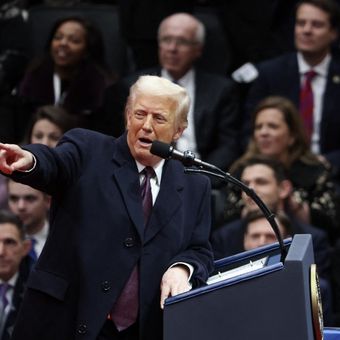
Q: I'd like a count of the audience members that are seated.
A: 9